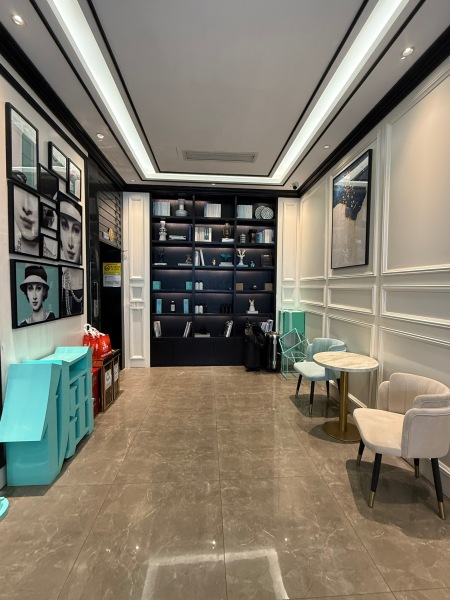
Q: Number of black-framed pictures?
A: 11